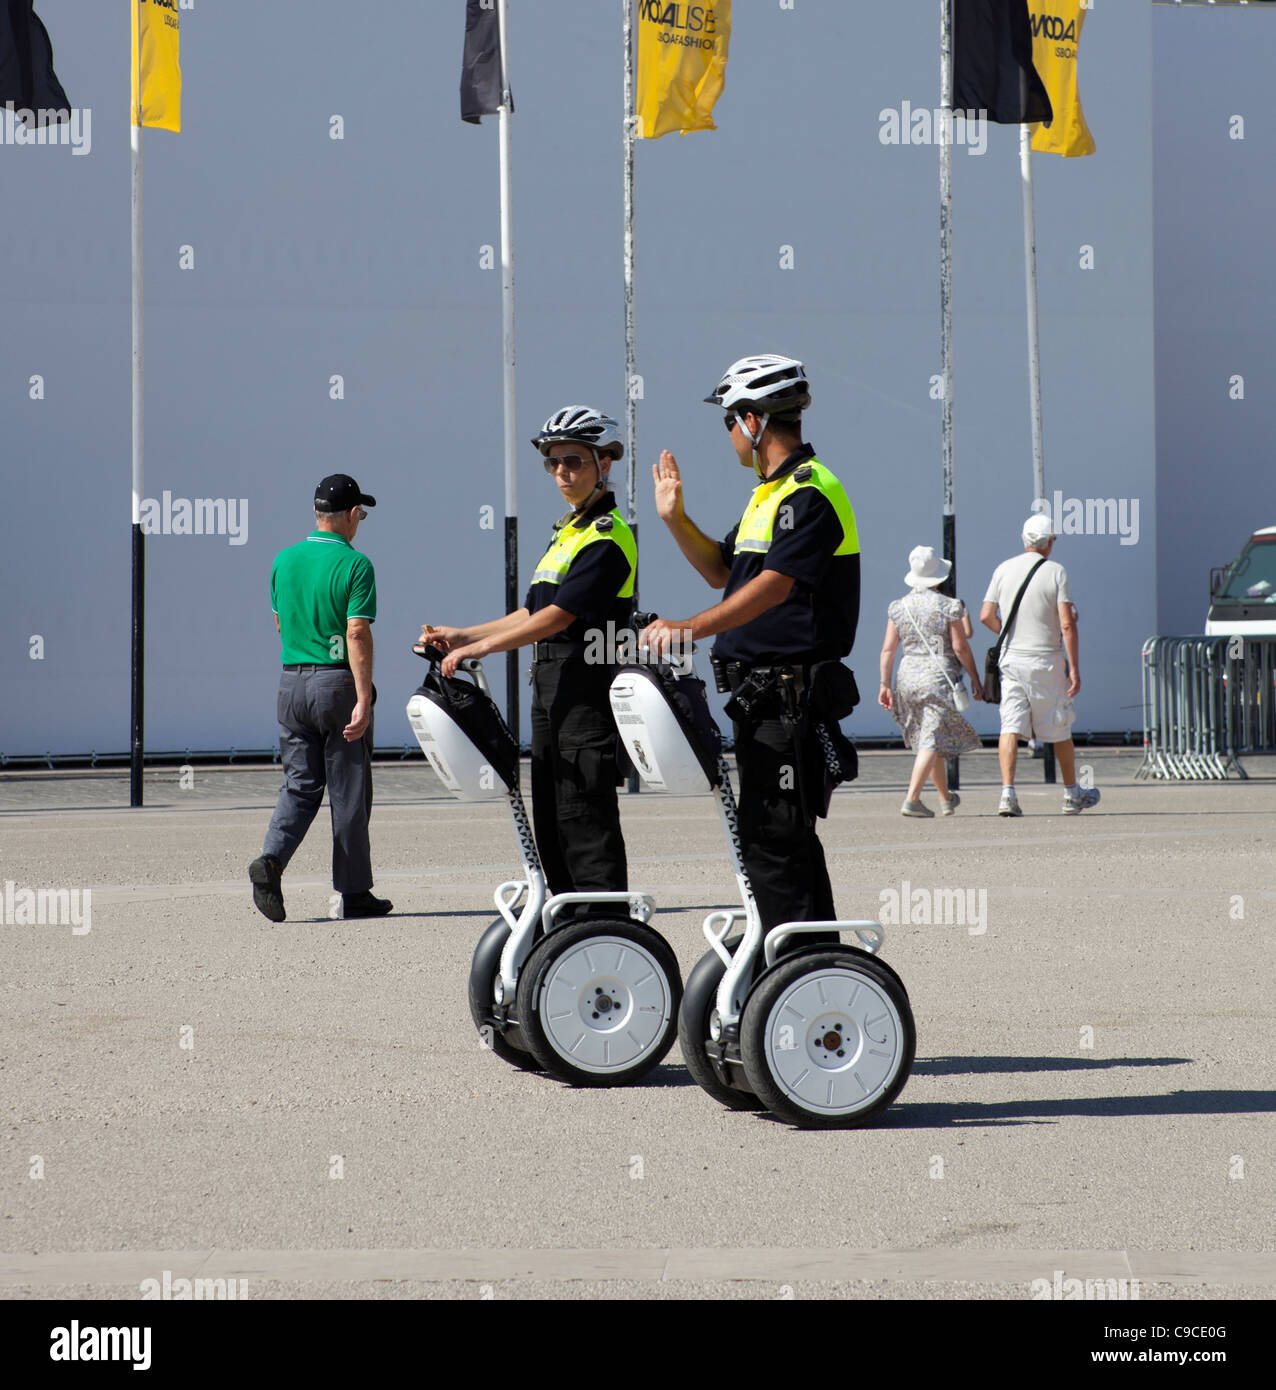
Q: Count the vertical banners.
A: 6